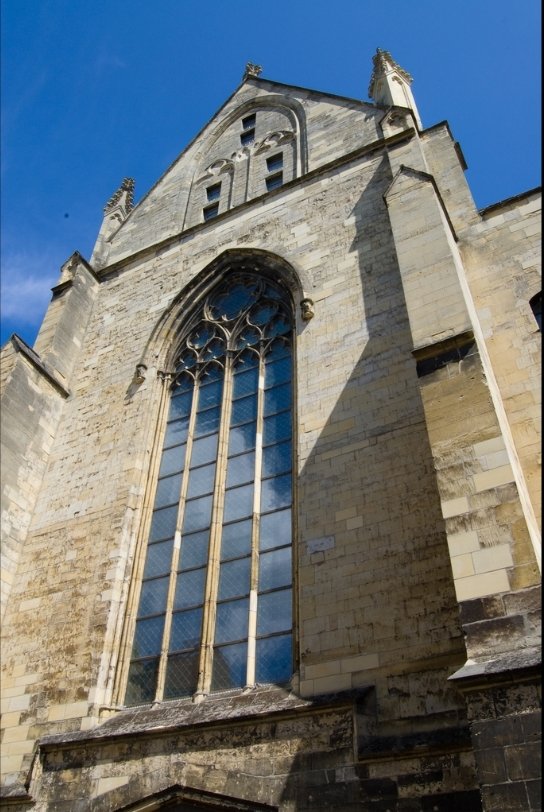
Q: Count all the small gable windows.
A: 6